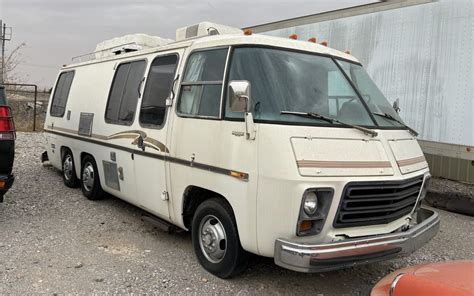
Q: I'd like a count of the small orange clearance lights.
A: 5